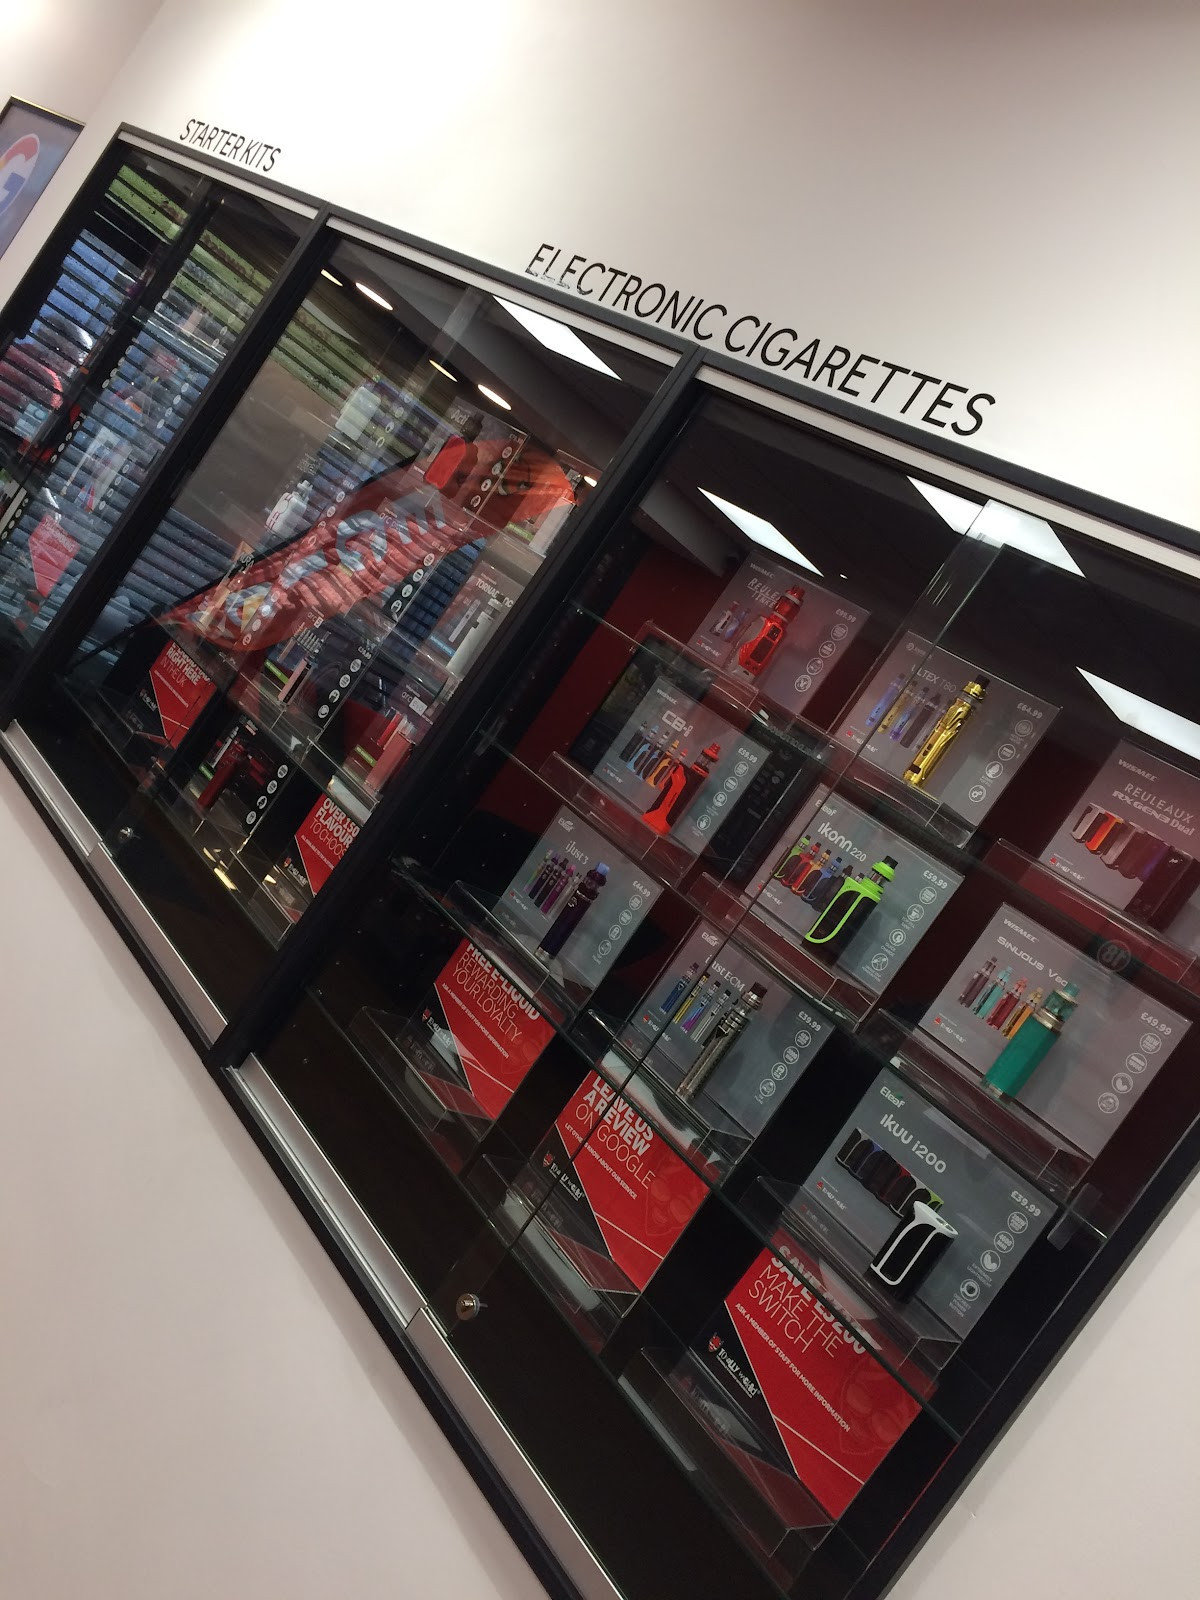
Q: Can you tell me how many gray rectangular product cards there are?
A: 9